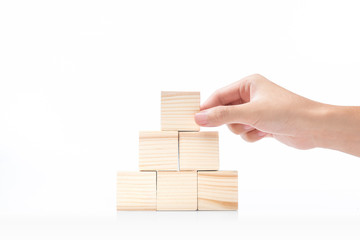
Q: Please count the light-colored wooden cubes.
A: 6